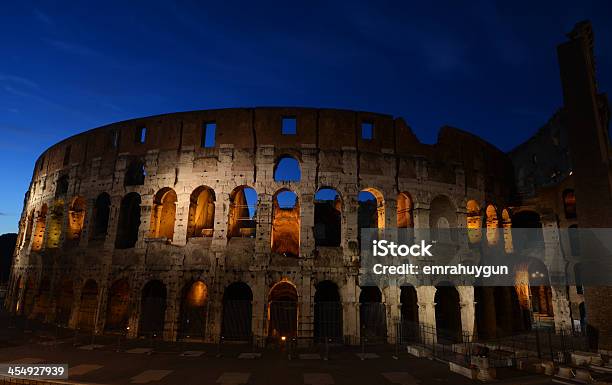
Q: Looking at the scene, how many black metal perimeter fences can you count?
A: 1